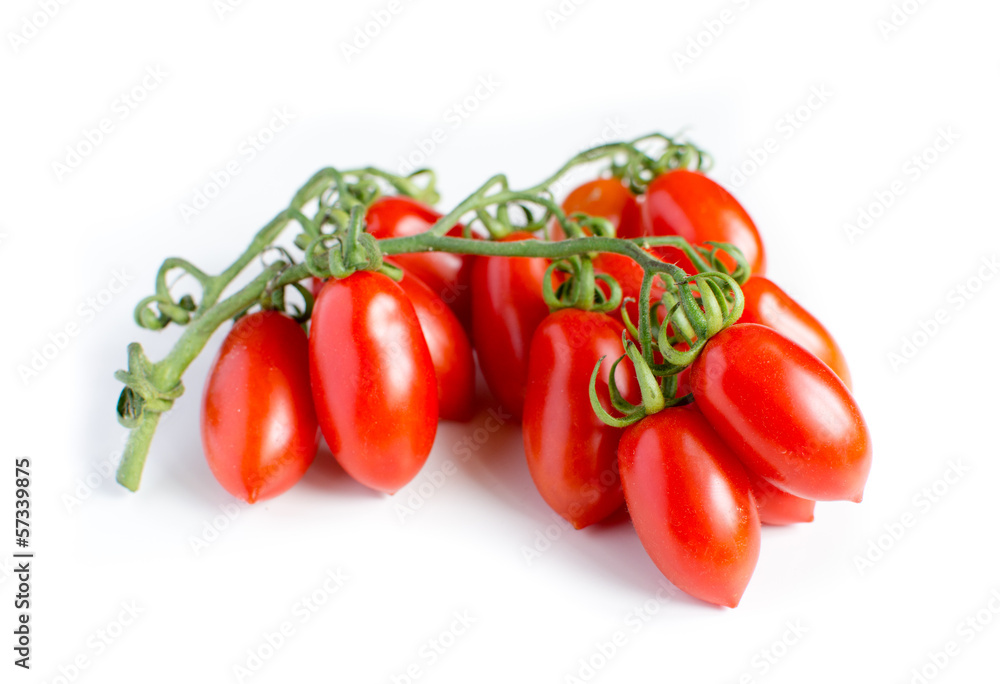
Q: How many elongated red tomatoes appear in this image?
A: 13